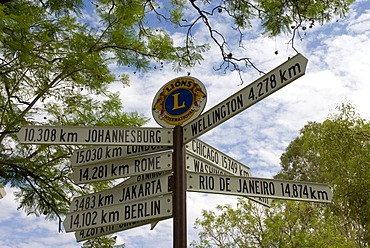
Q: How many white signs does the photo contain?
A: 11